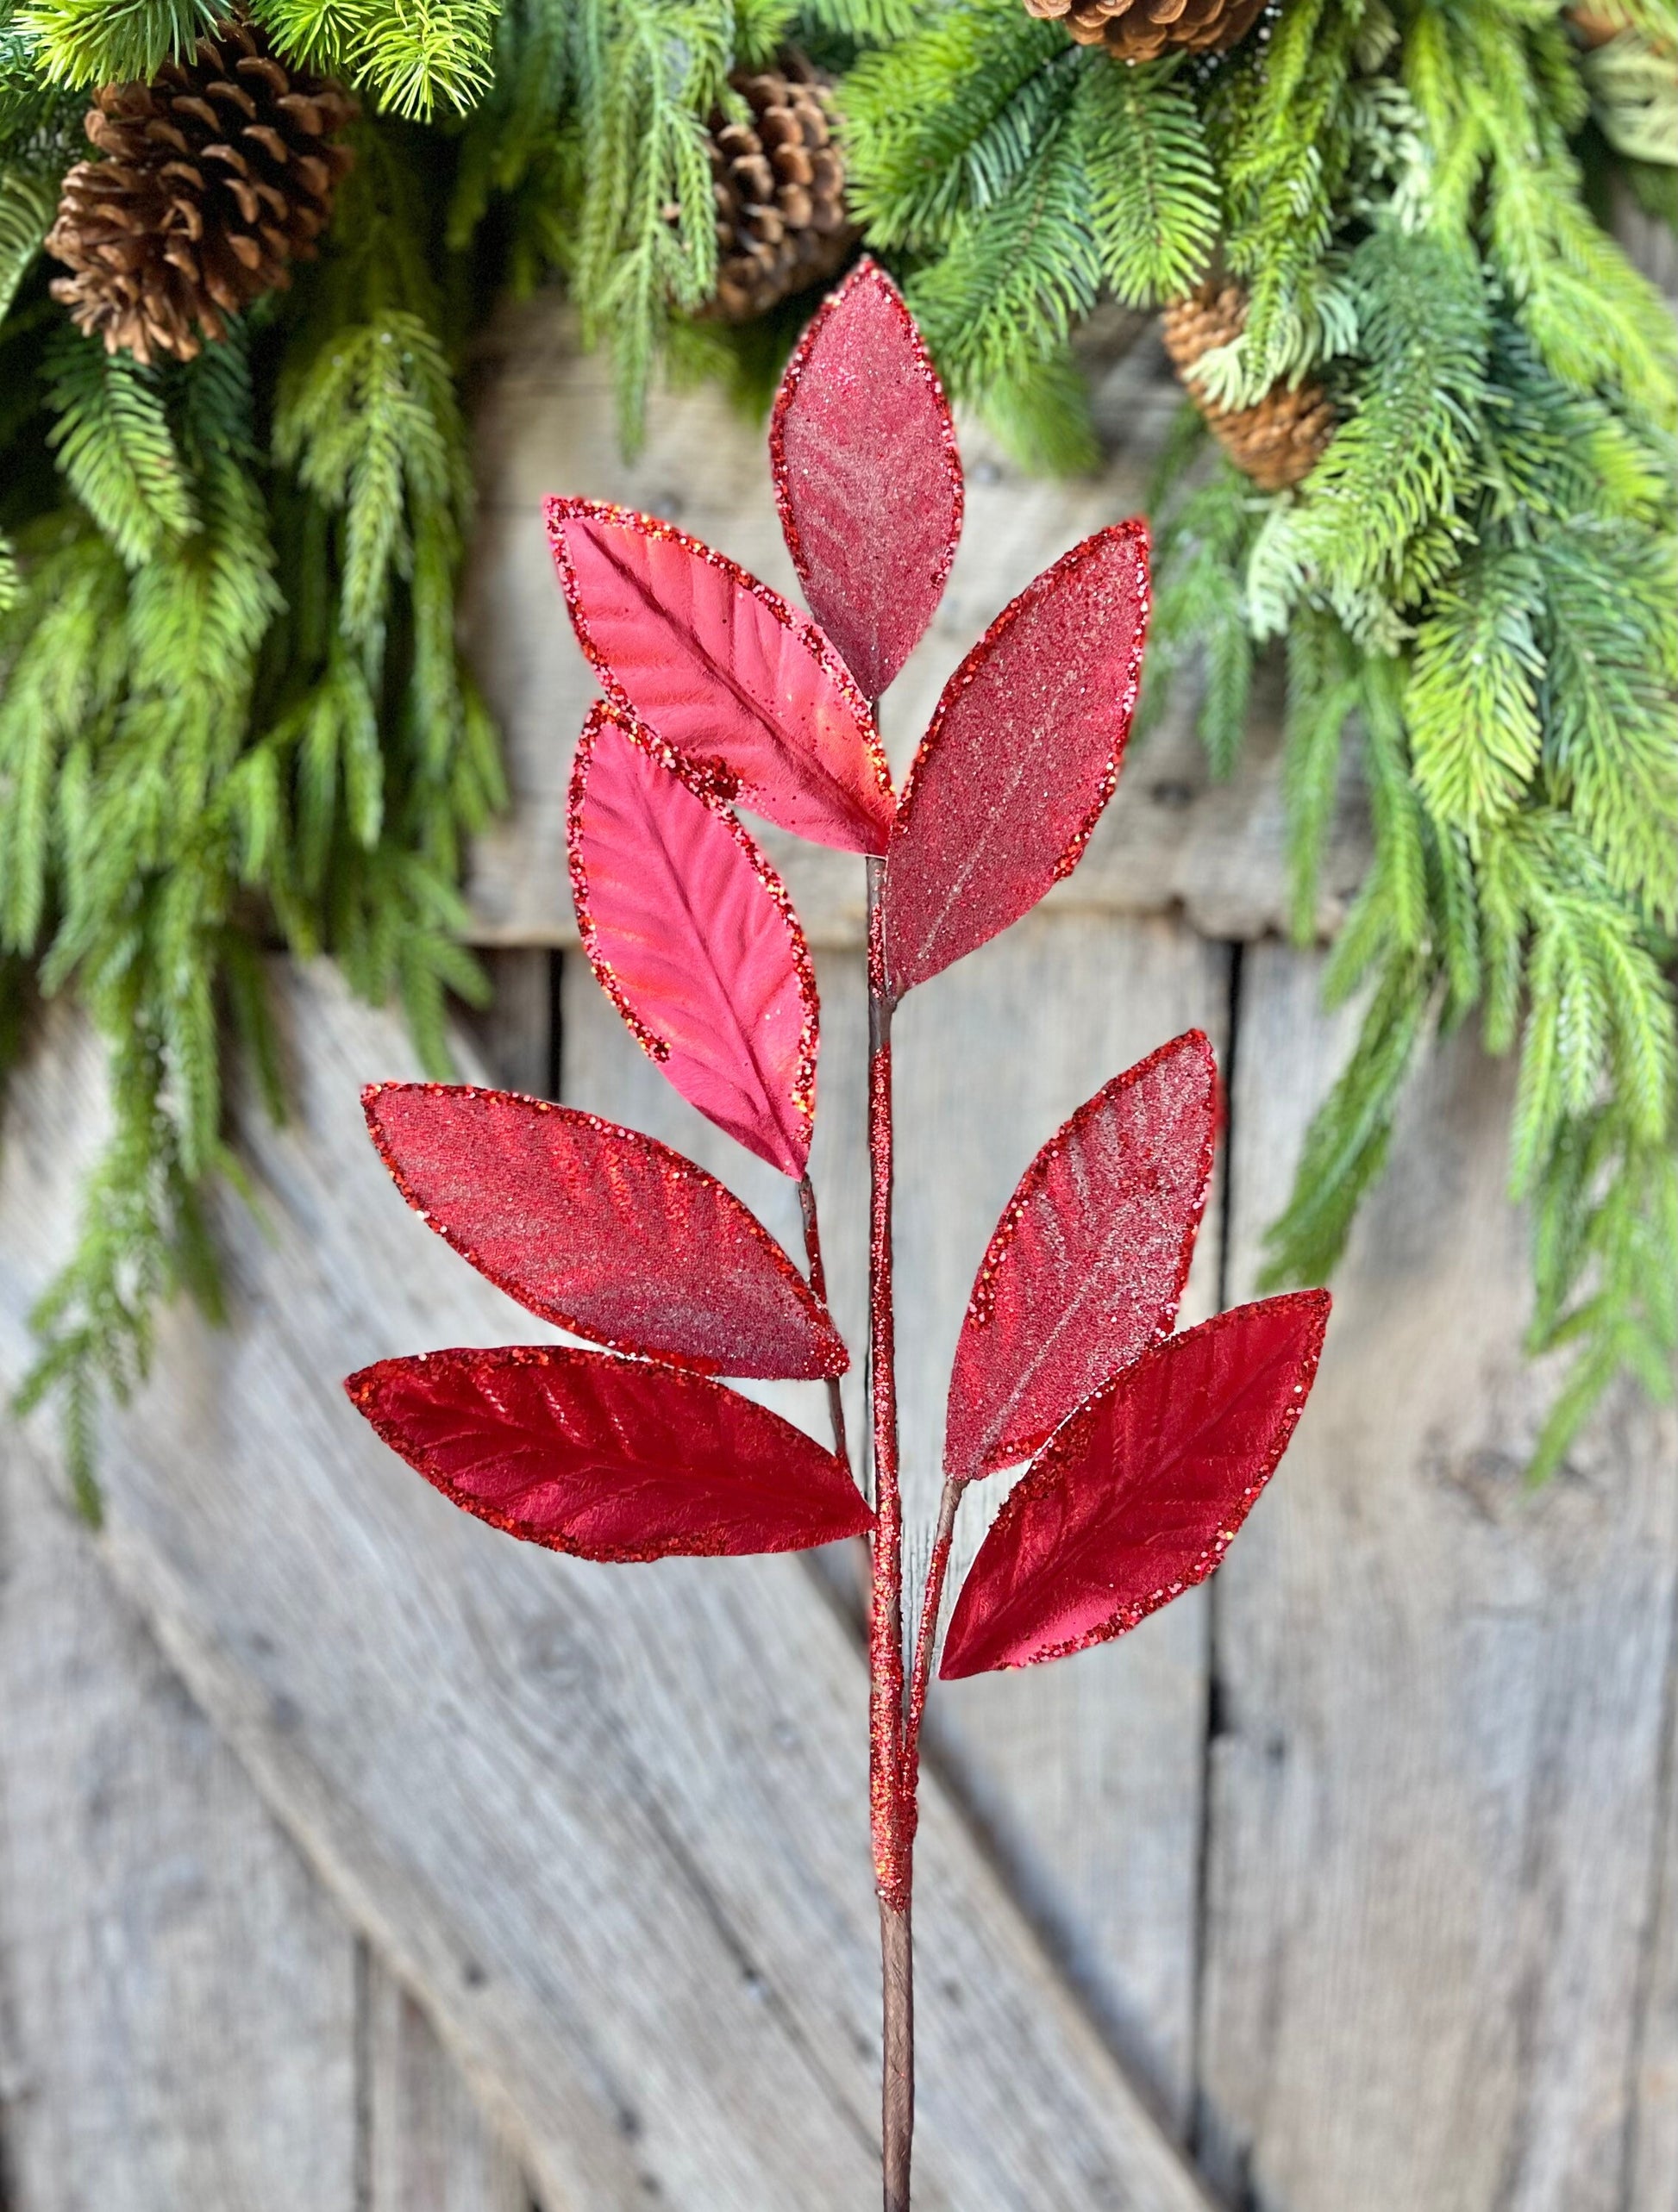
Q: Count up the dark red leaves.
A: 2